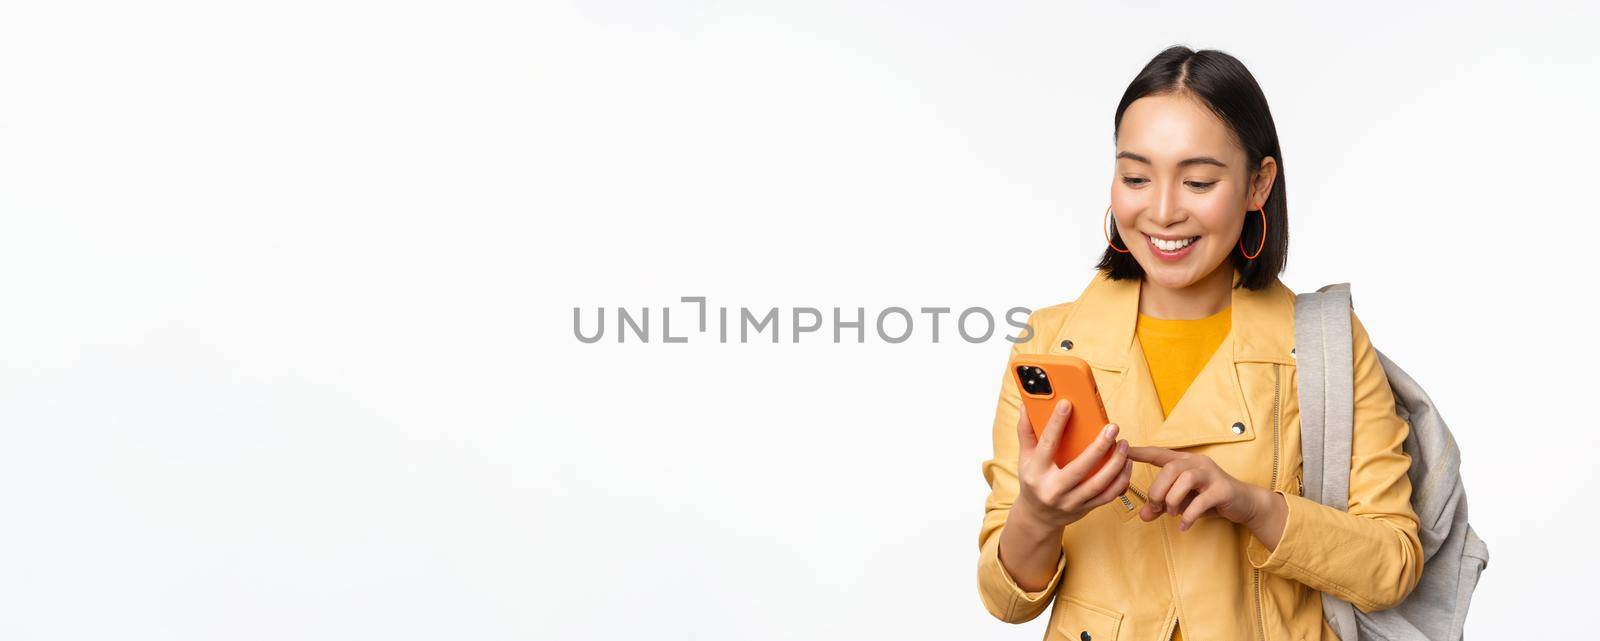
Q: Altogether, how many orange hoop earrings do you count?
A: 2